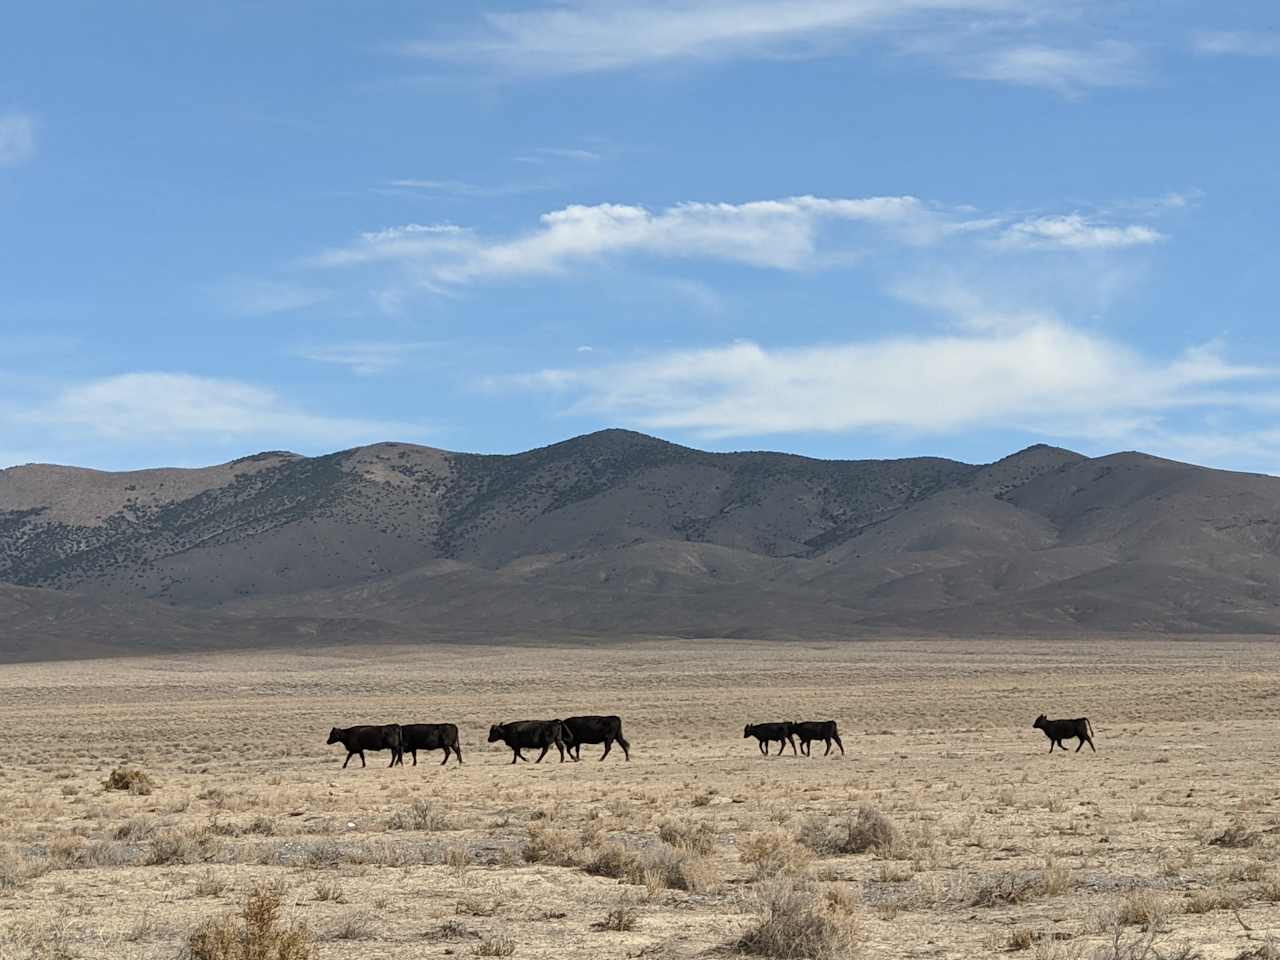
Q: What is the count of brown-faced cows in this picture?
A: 0